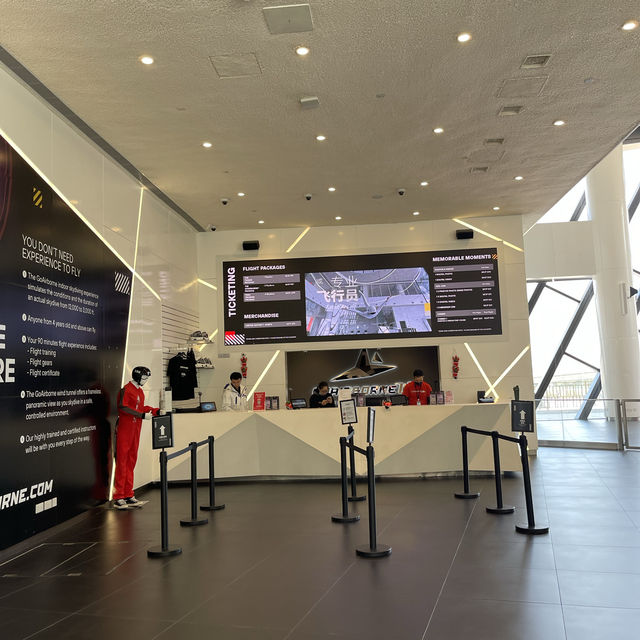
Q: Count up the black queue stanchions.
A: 9